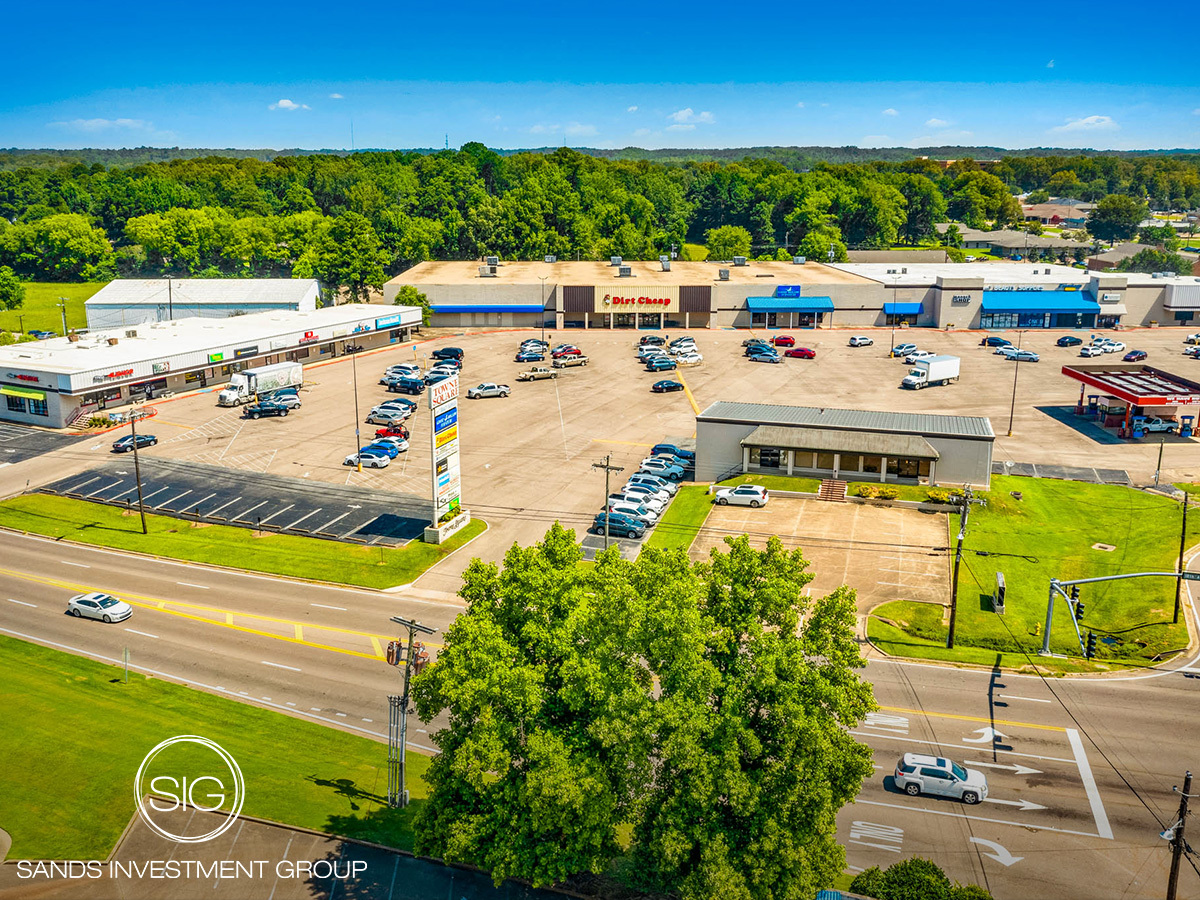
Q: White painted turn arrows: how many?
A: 2